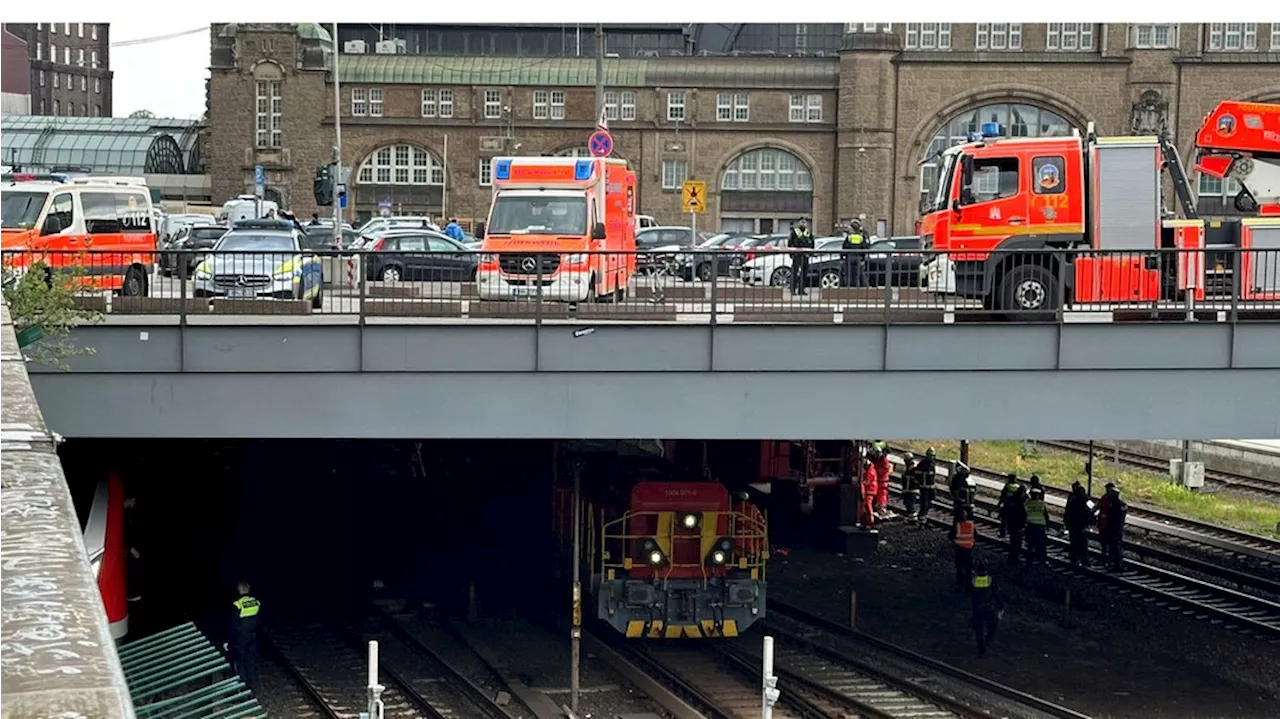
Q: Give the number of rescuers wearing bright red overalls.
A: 2